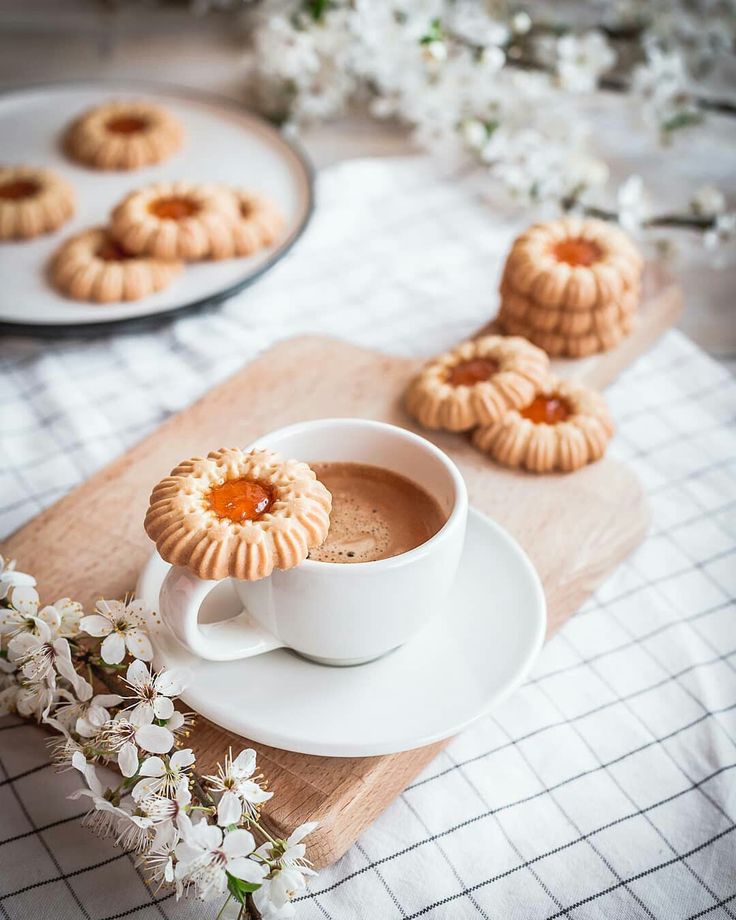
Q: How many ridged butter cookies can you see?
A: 11